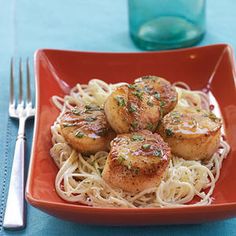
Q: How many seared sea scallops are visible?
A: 5